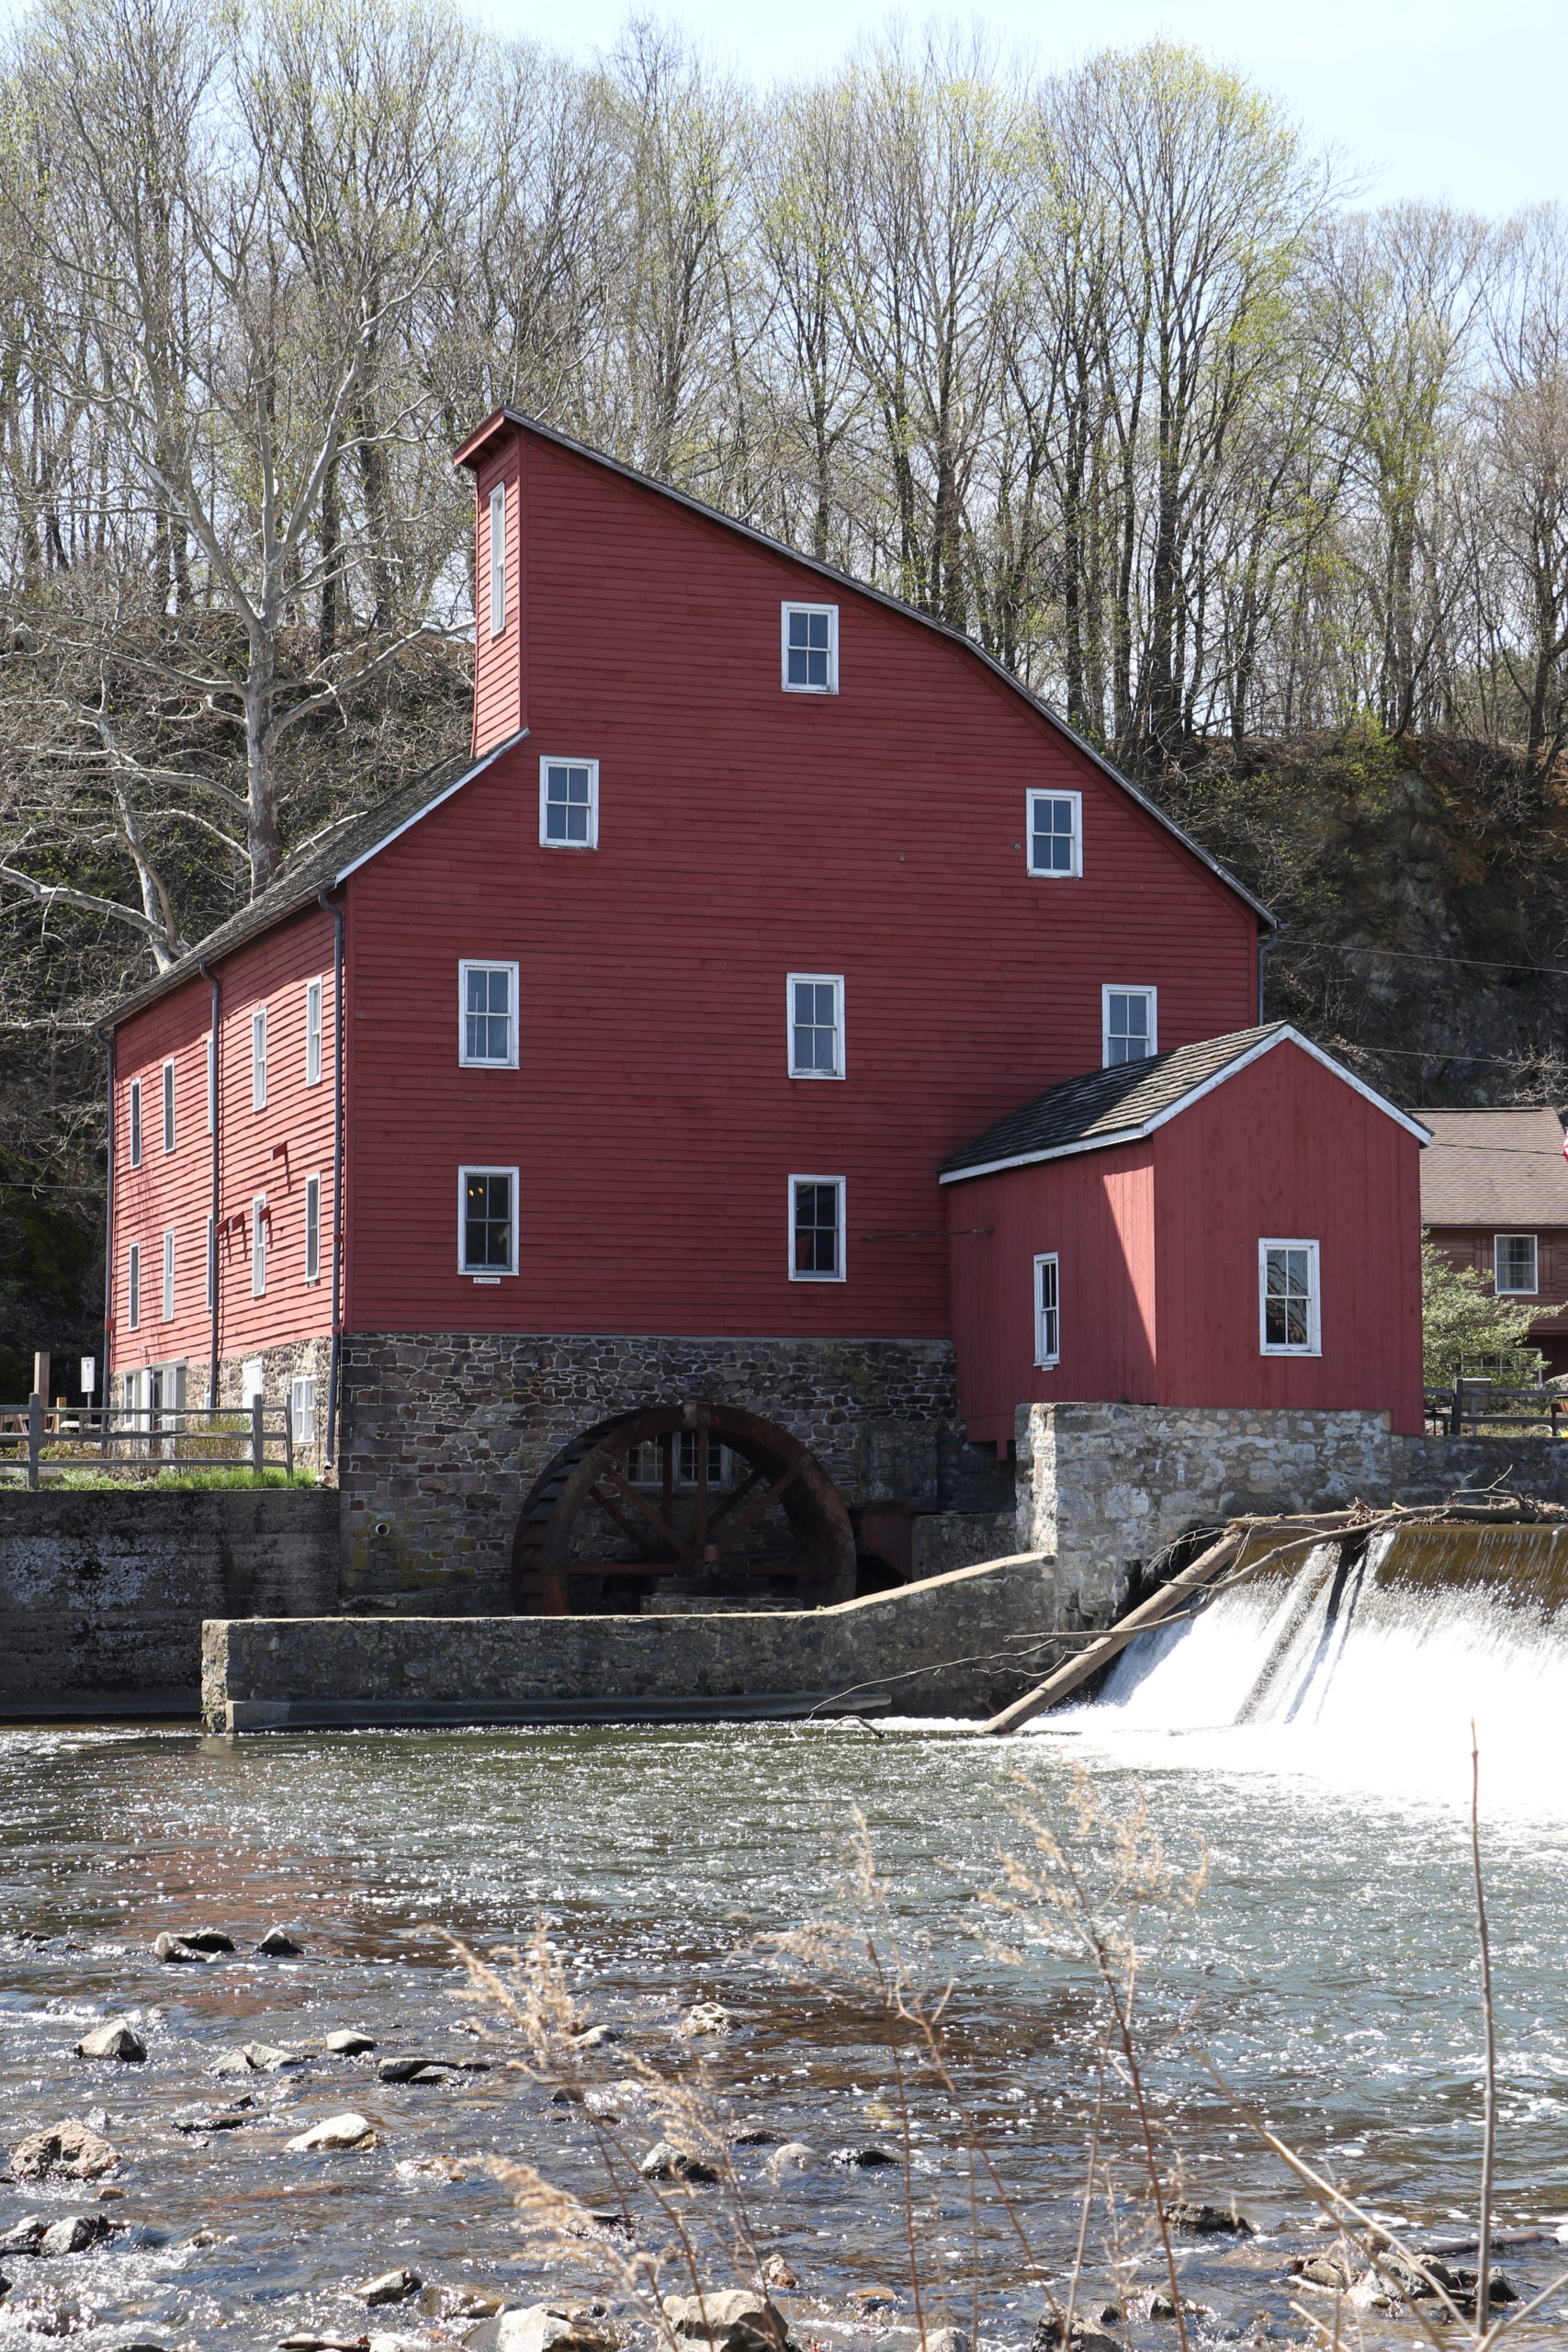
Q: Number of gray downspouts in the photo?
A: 4